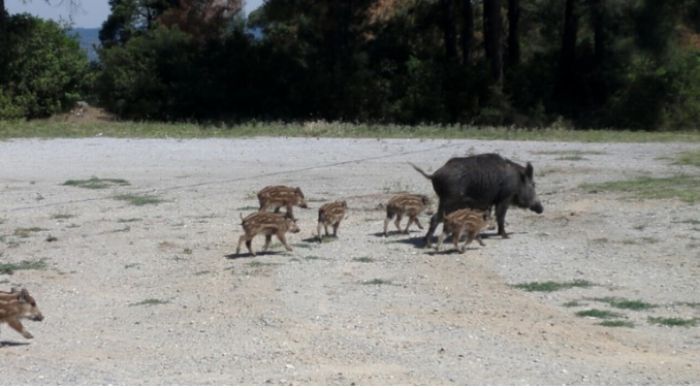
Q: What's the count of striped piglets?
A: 6